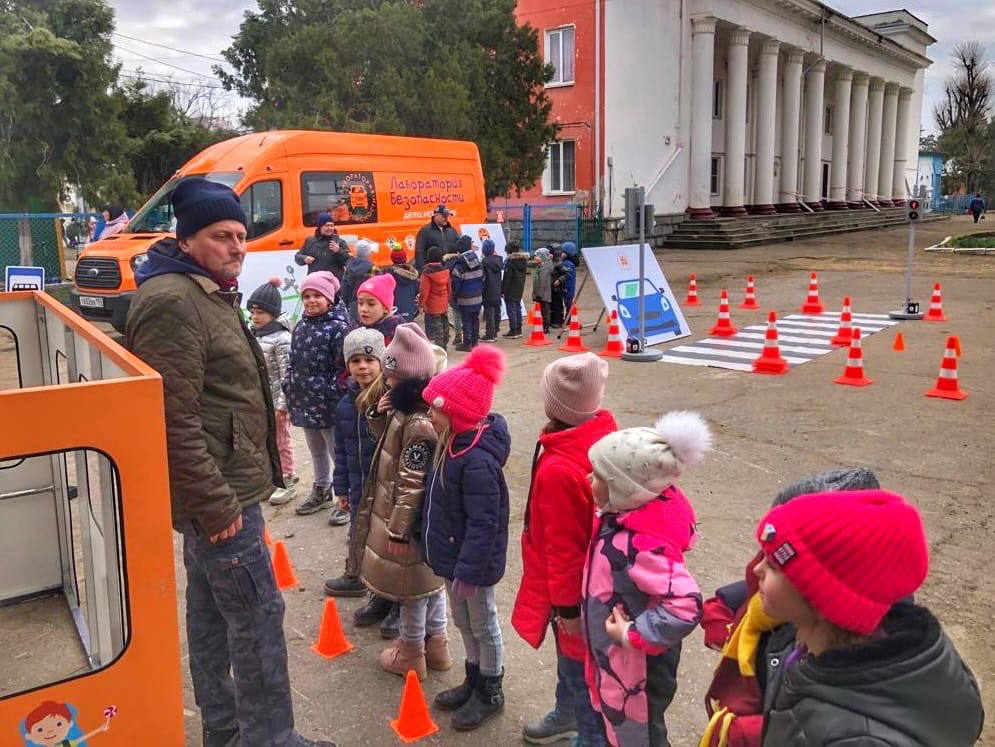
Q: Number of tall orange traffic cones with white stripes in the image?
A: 12